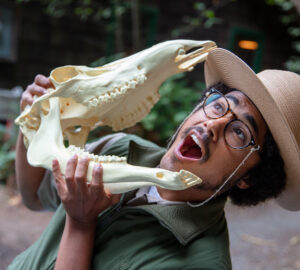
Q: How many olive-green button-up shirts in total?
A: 1